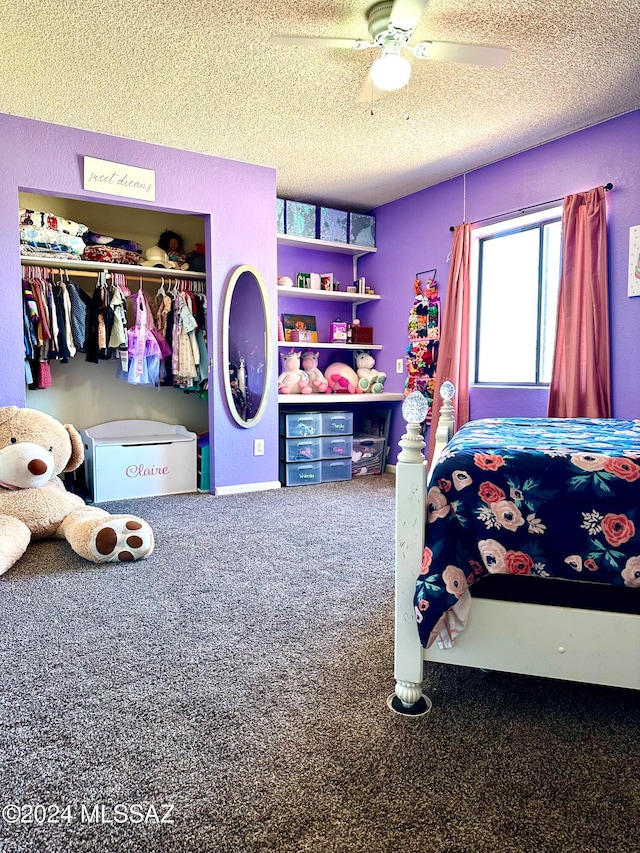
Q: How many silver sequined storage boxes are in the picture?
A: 4